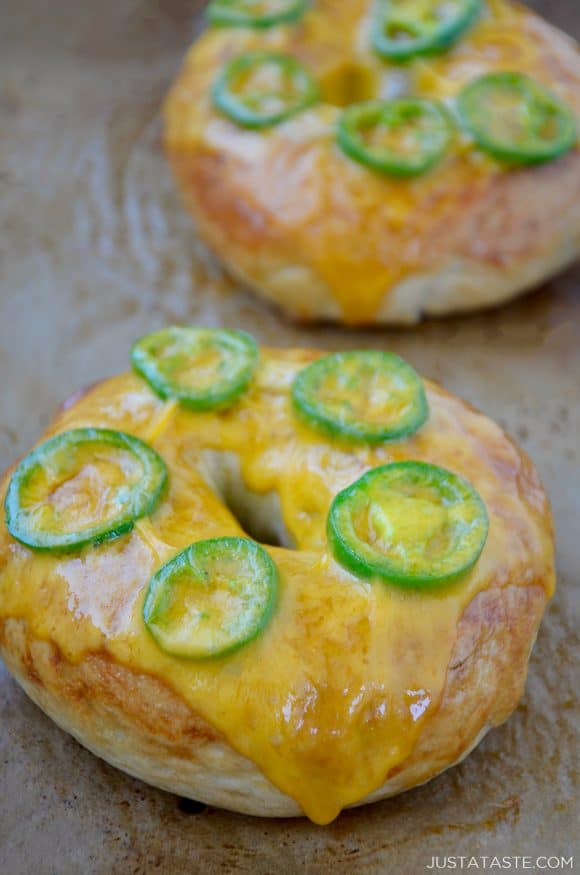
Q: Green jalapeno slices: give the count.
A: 10